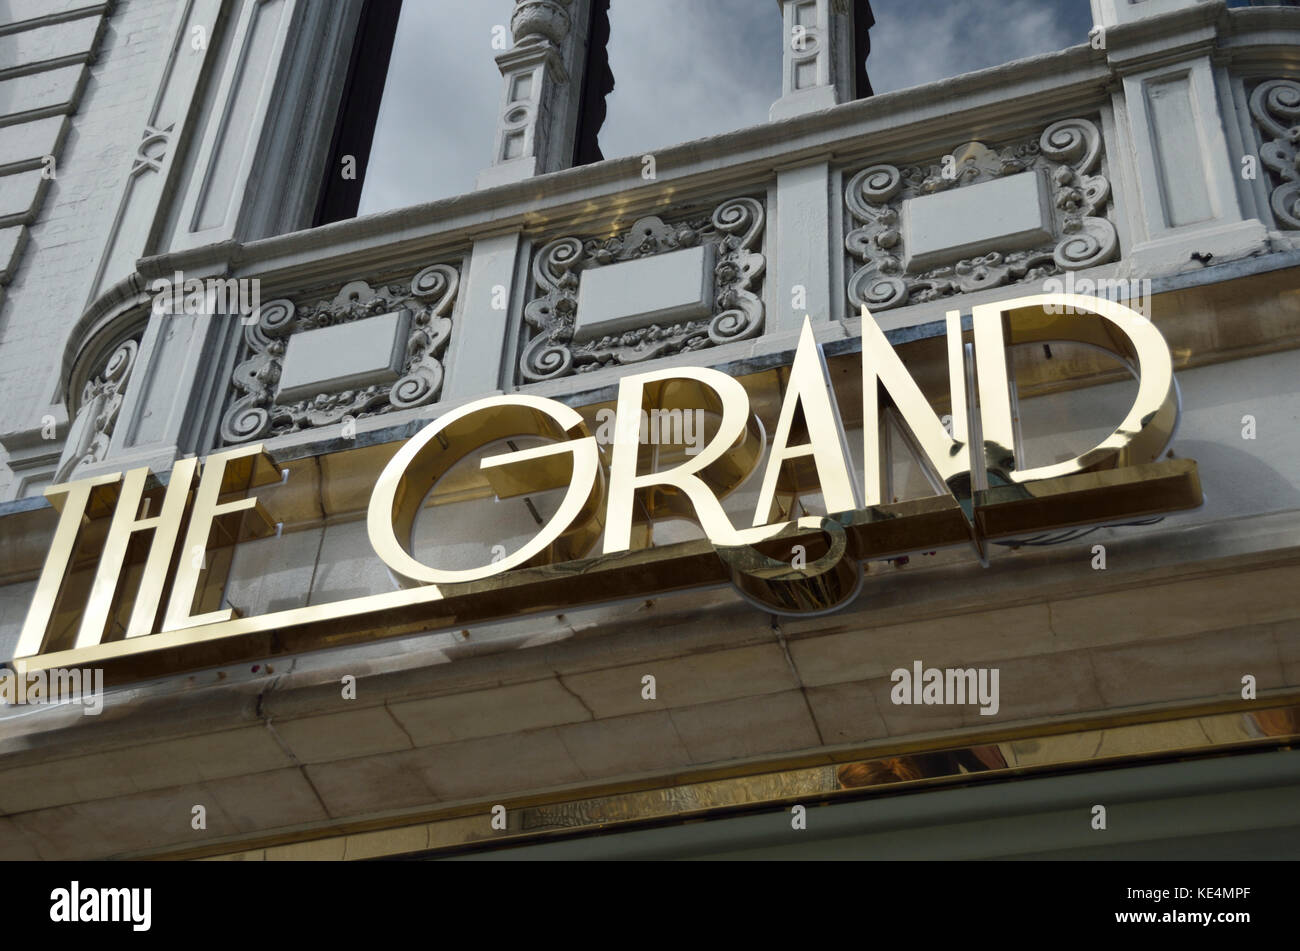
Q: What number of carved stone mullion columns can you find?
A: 2